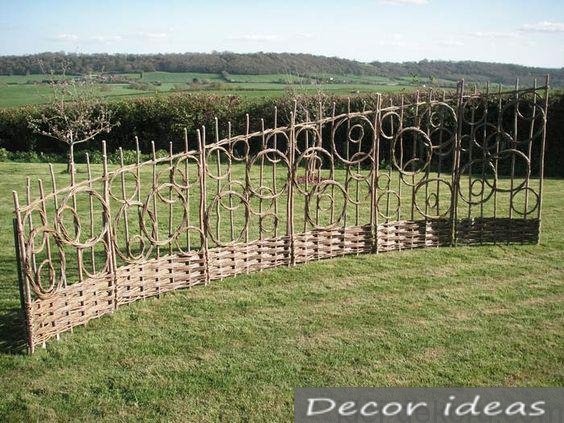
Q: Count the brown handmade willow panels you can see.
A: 6